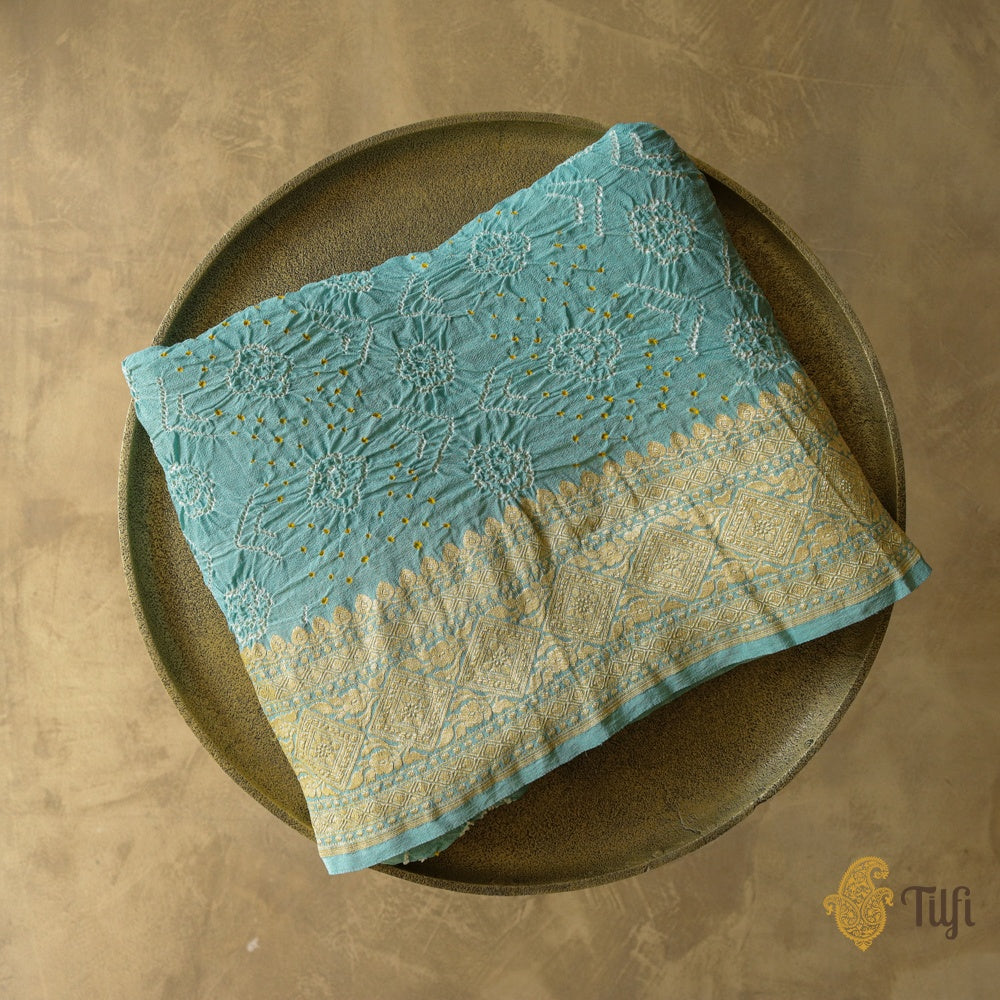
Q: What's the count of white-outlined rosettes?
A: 11